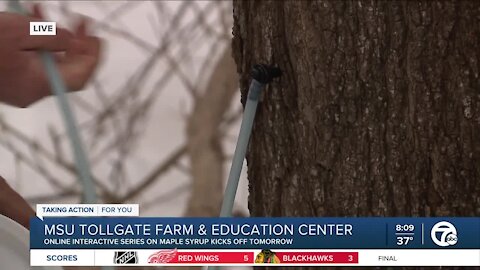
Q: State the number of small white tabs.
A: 2